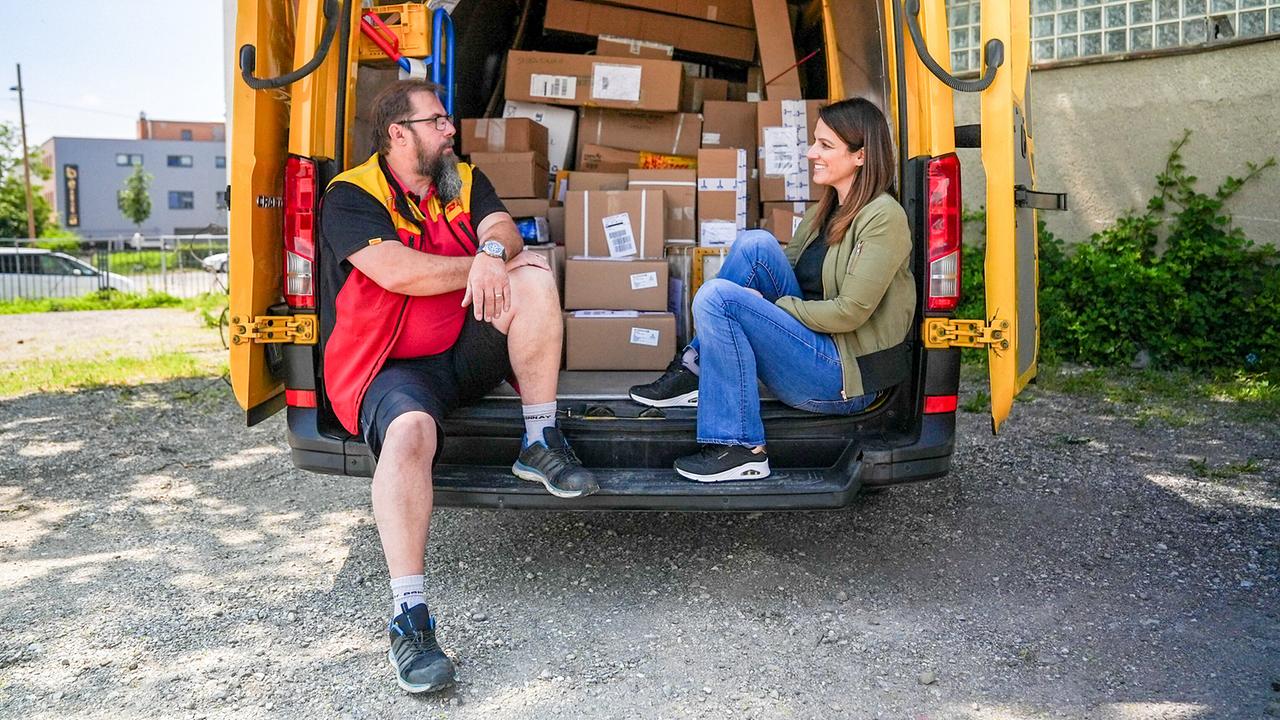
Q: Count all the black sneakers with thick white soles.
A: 2